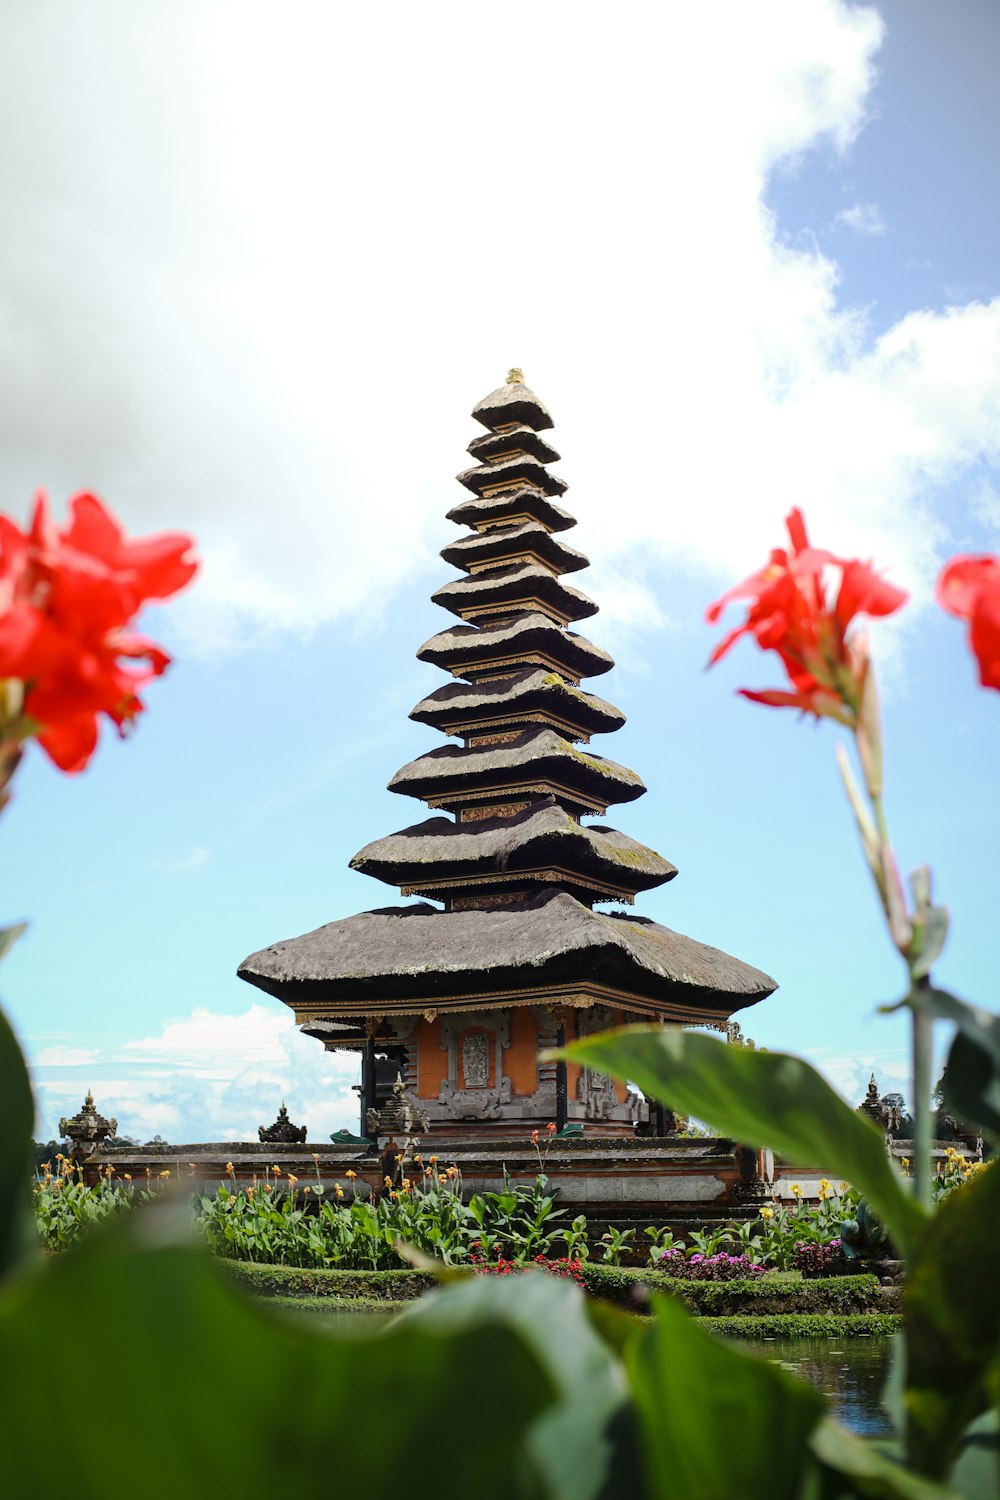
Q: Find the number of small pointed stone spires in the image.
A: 4